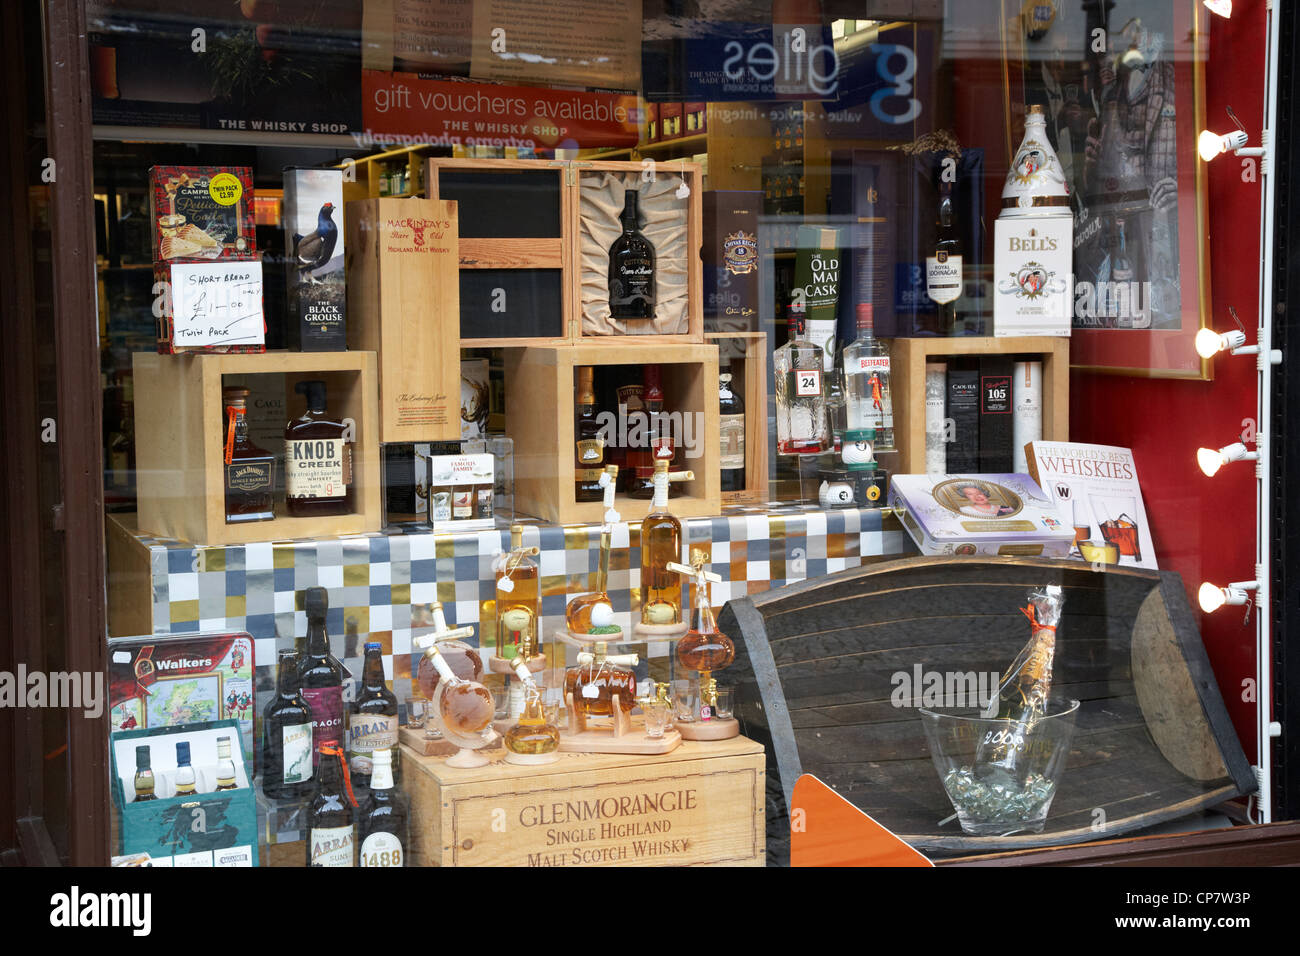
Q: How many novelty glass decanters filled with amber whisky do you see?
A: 8